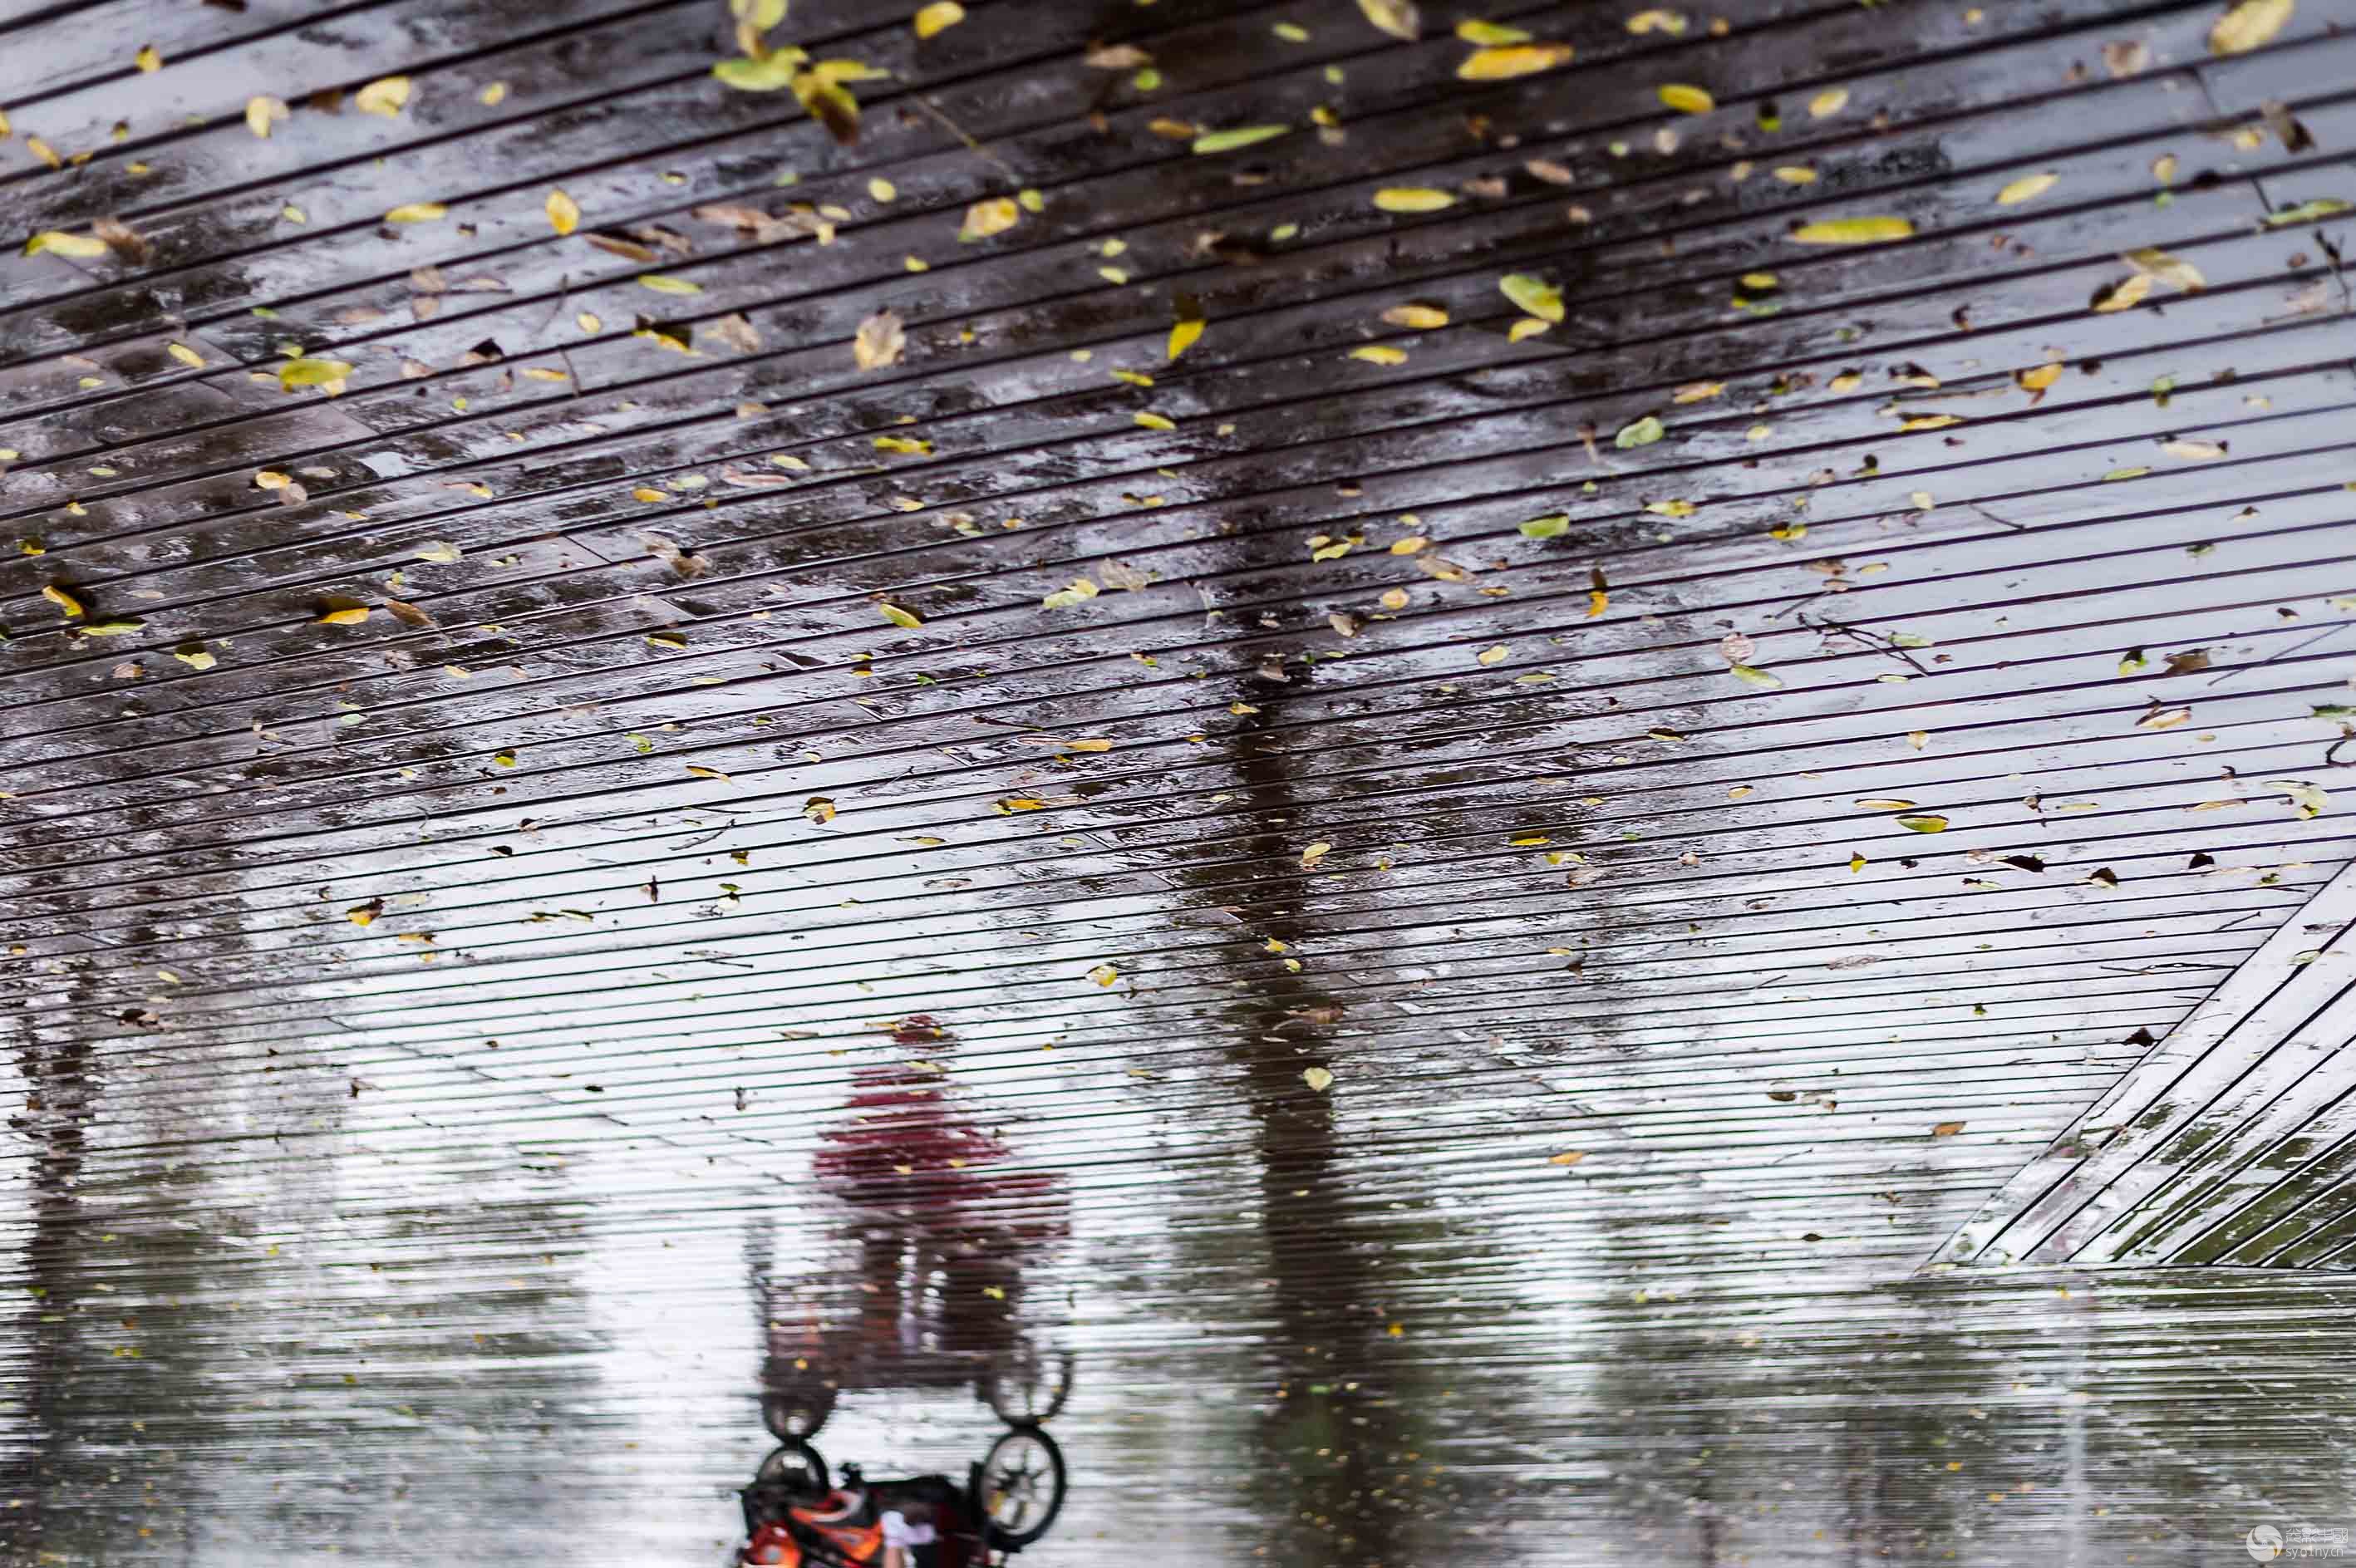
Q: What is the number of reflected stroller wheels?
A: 2